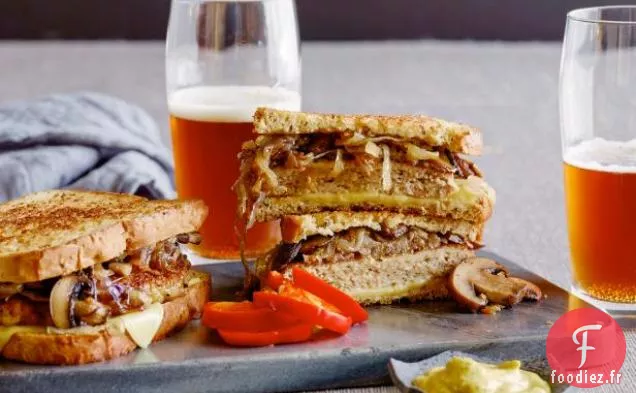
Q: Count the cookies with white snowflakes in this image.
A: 0